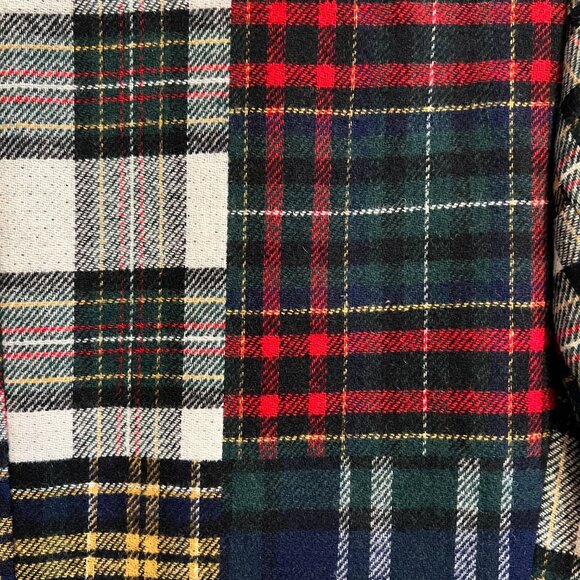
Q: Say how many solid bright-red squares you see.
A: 12